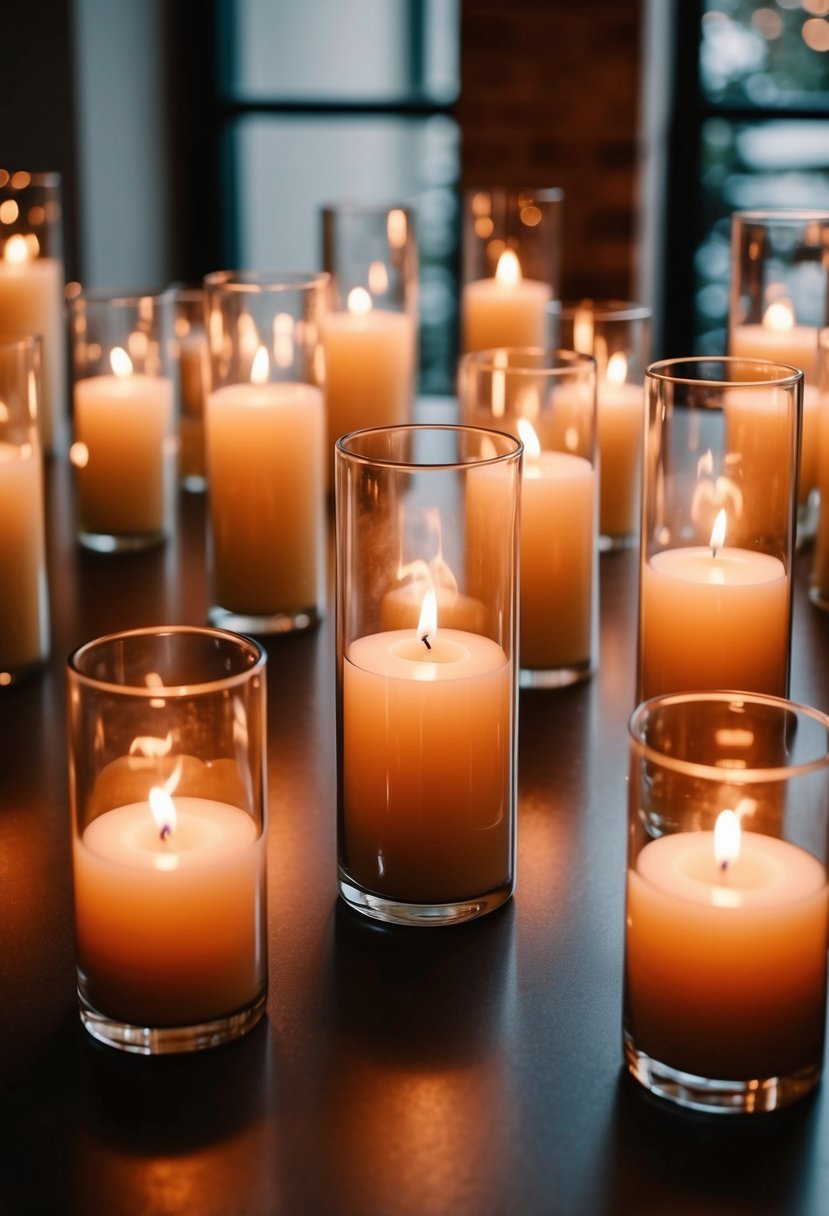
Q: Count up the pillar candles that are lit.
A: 12